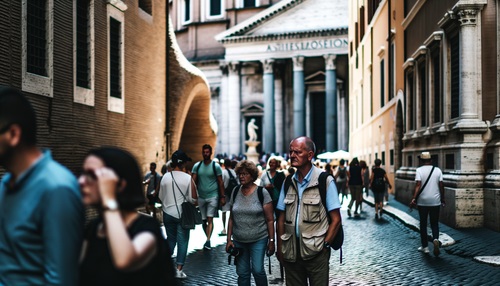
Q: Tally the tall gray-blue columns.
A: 3